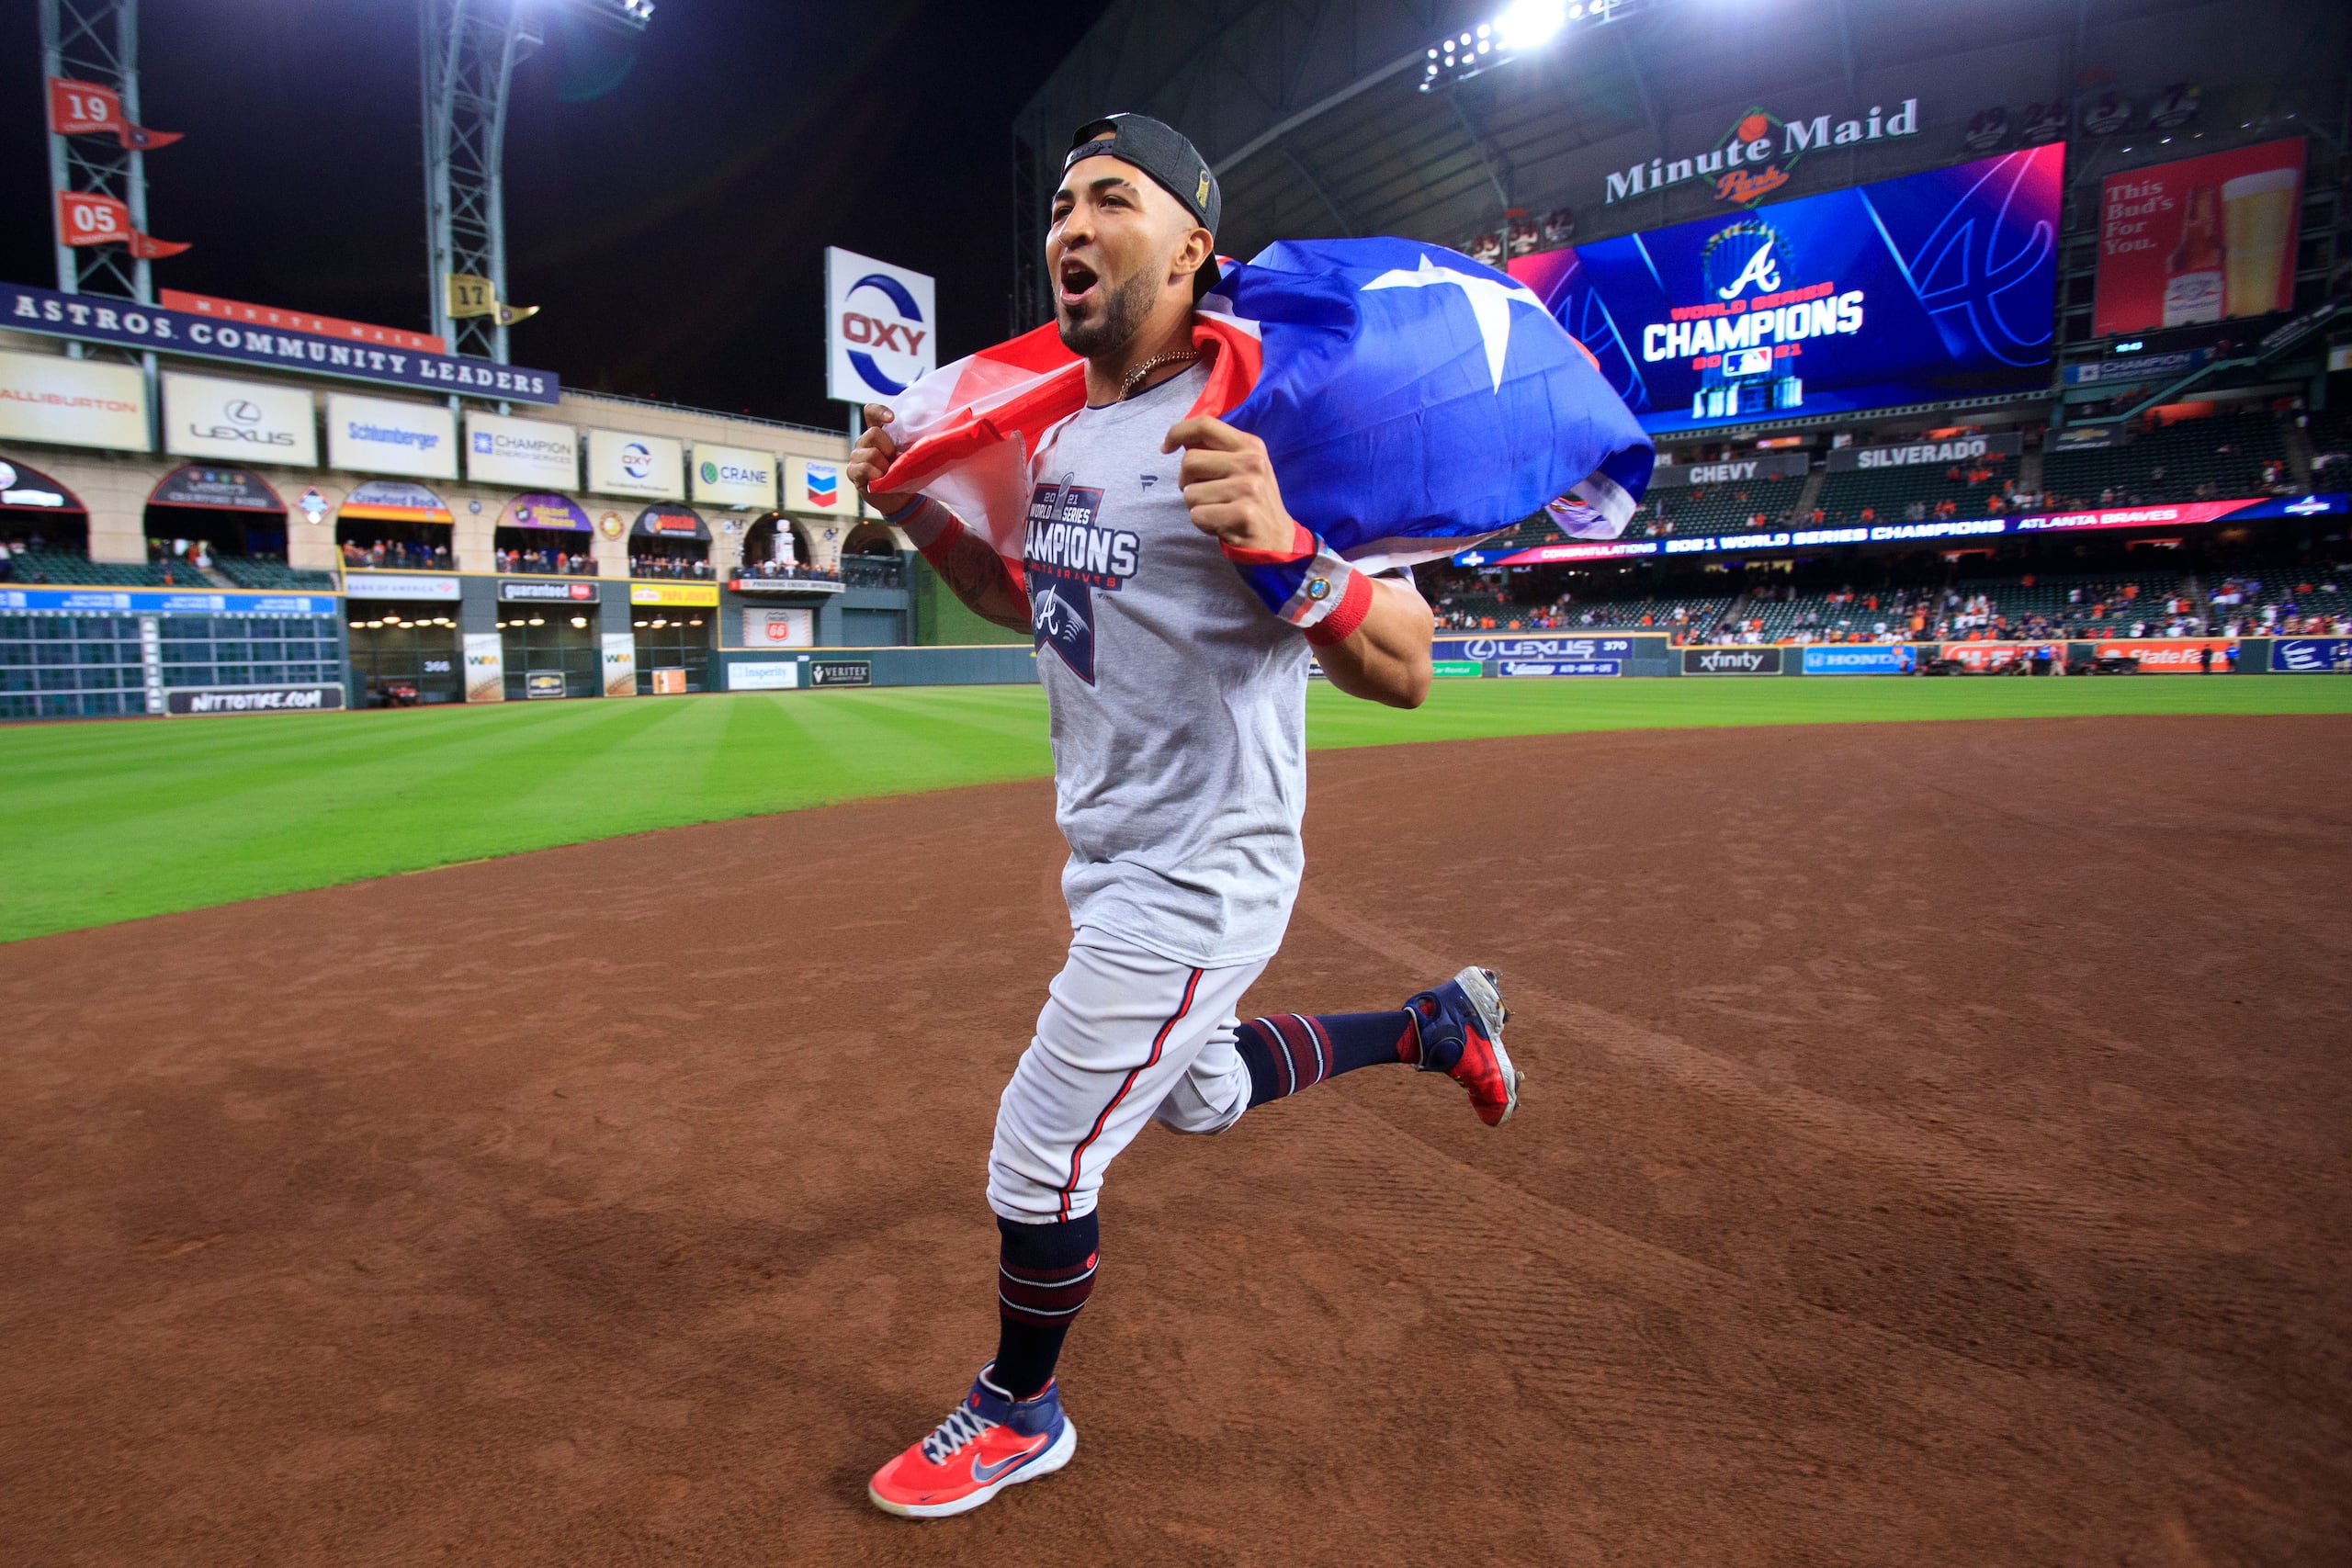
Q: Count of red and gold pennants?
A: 3